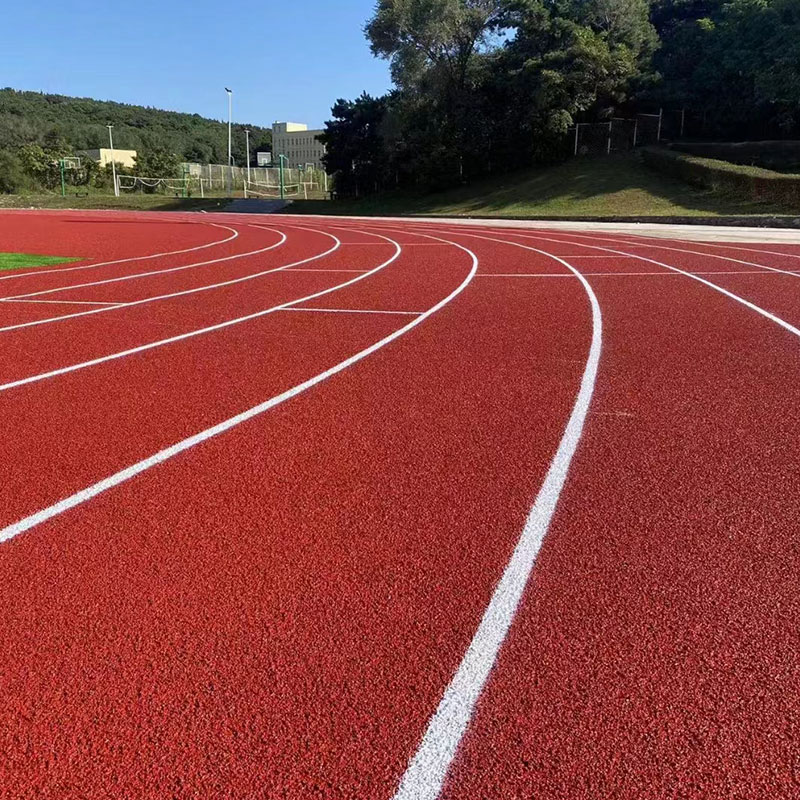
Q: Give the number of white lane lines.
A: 9